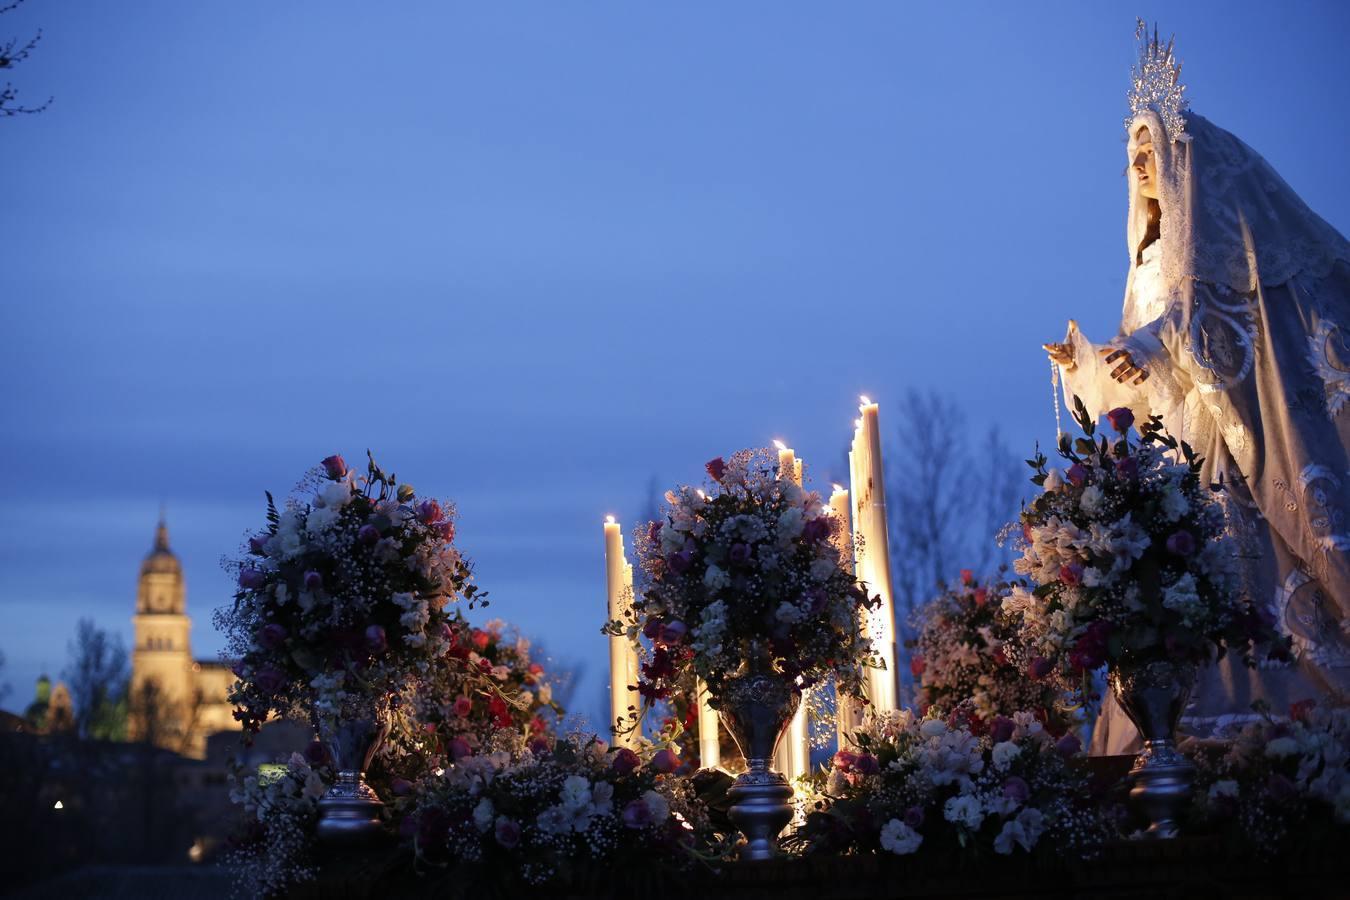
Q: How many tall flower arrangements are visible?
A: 3